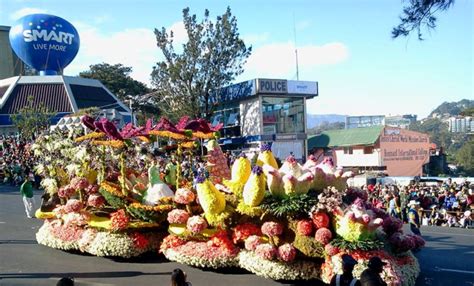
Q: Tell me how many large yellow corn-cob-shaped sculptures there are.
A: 4